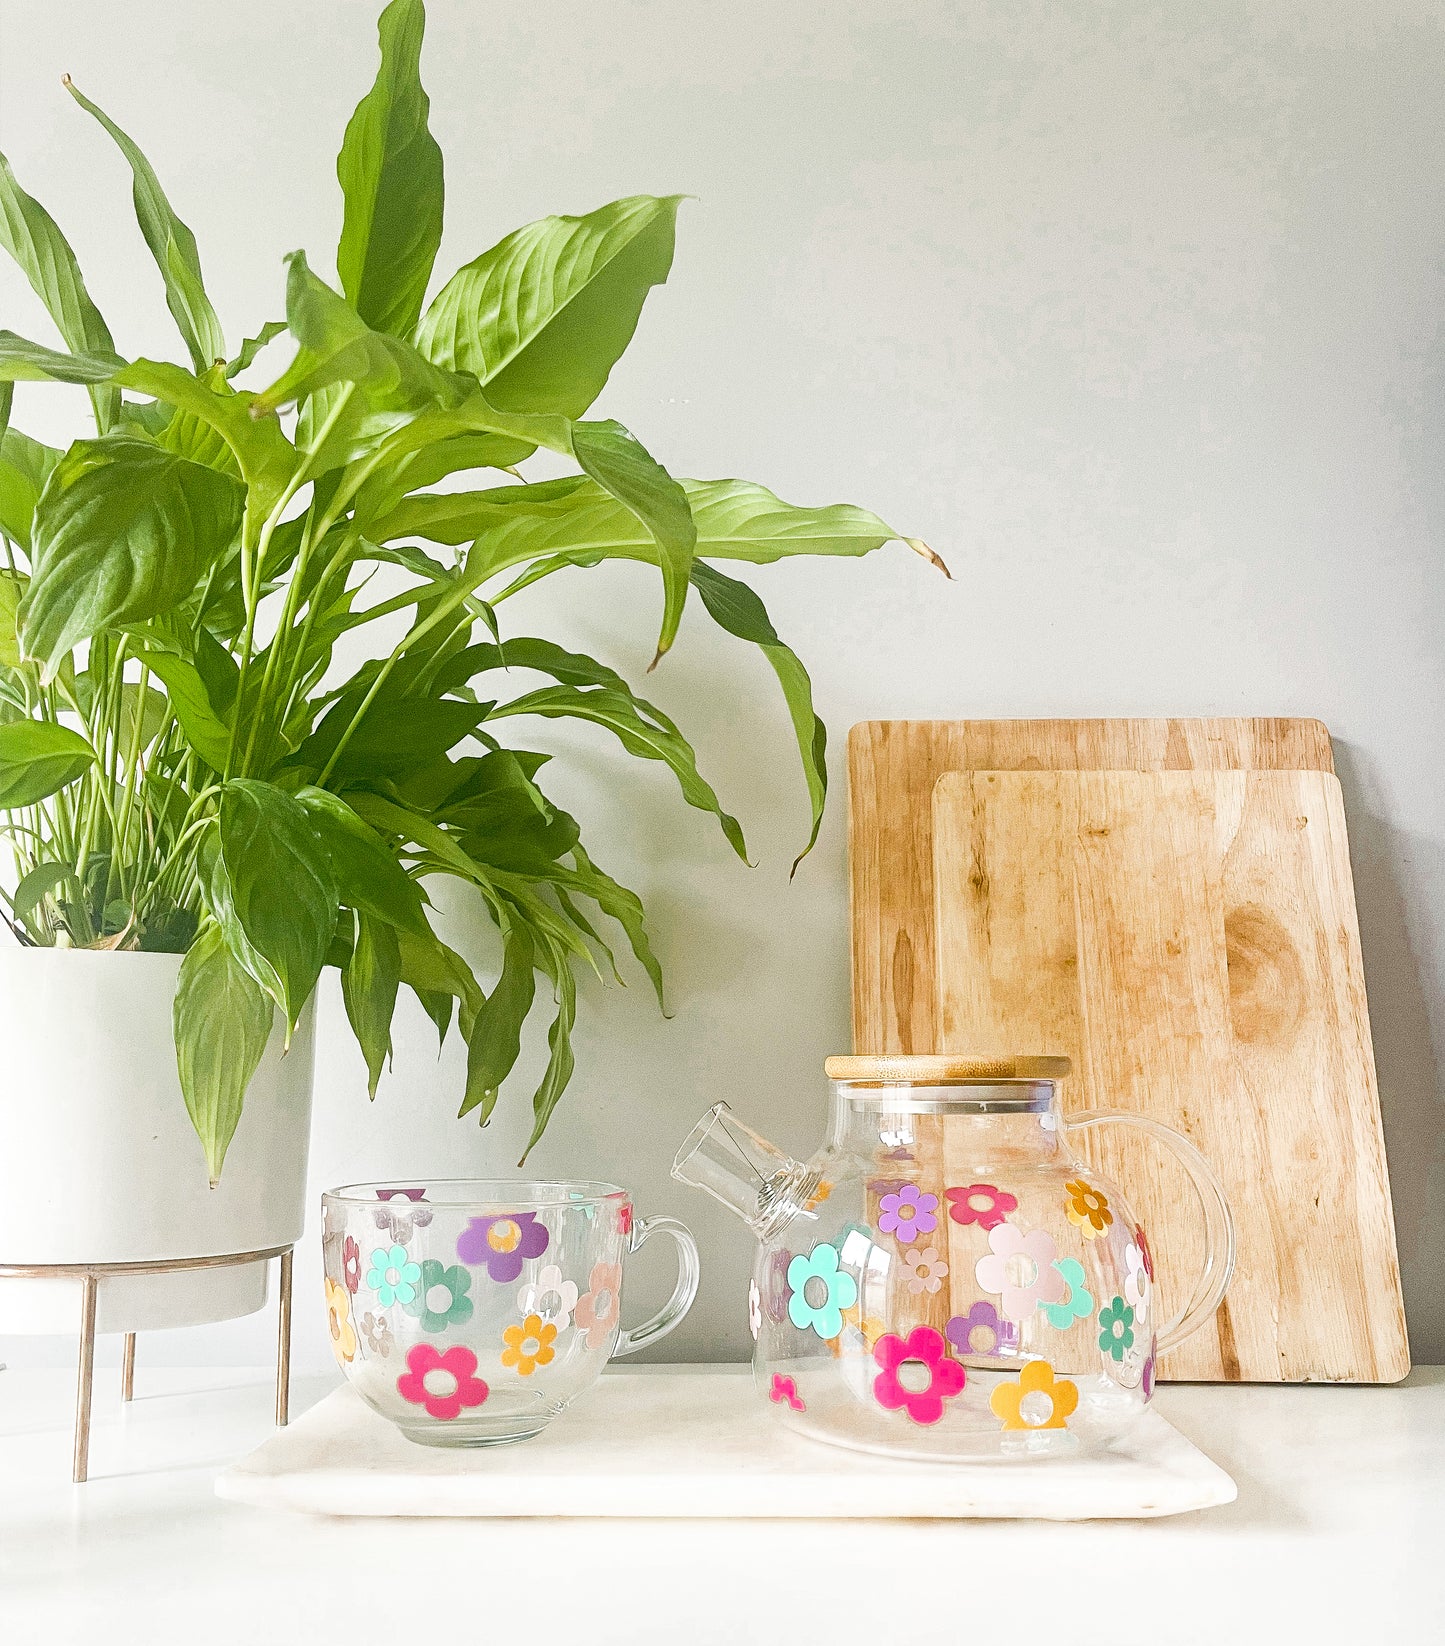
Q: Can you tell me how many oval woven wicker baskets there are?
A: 0